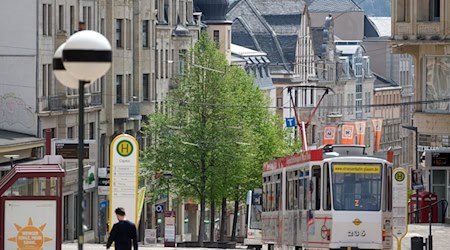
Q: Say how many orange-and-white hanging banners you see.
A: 4